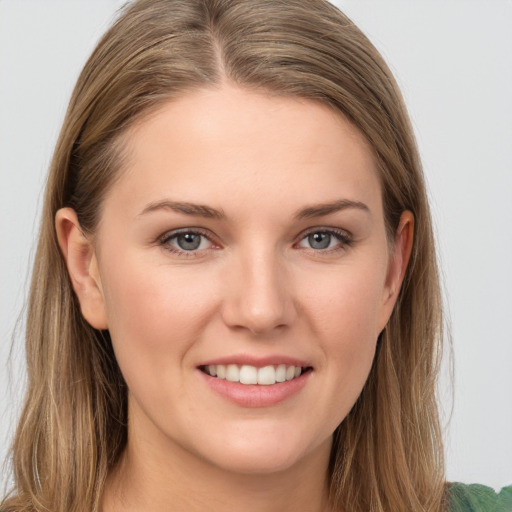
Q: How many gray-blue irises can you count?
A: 2